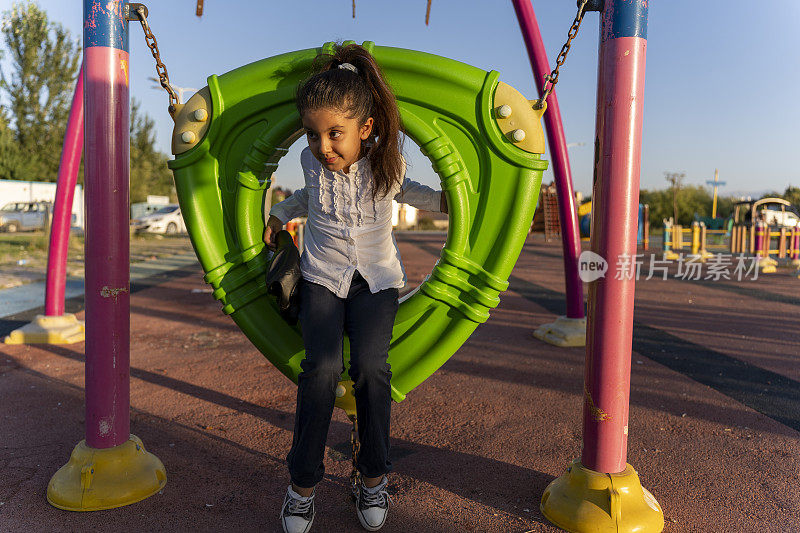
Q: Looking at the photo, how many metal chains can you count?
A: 3